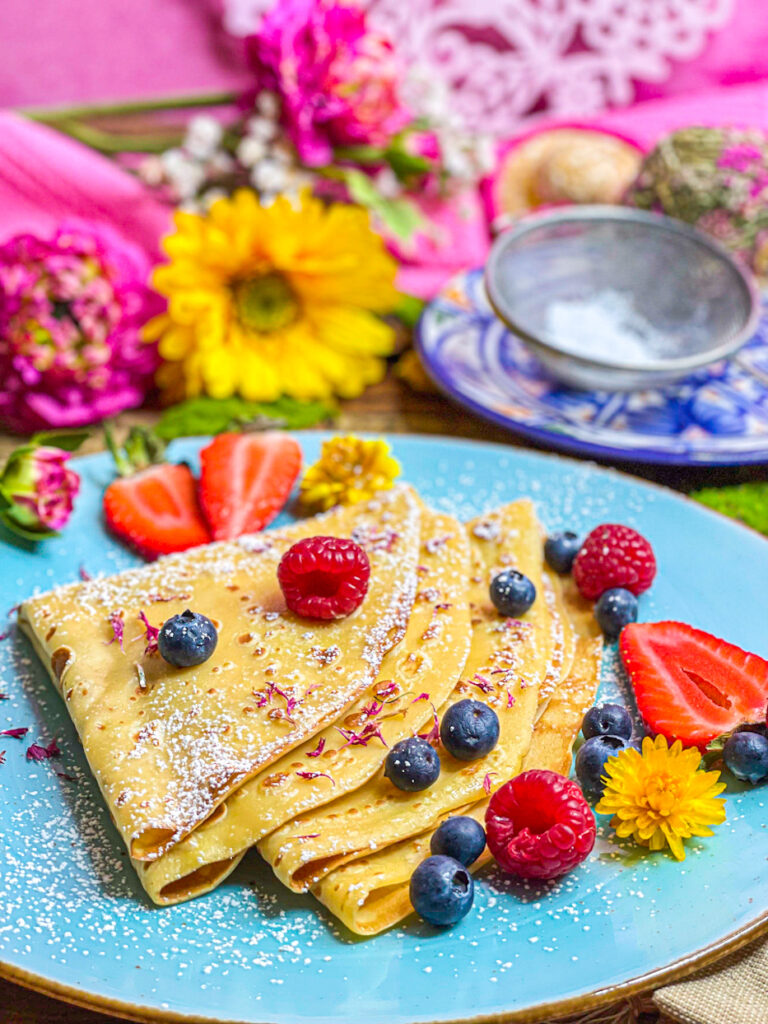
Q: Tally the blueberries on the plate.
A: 11